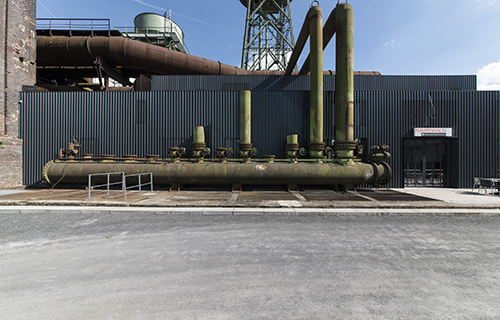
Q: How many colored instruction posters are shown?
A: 0